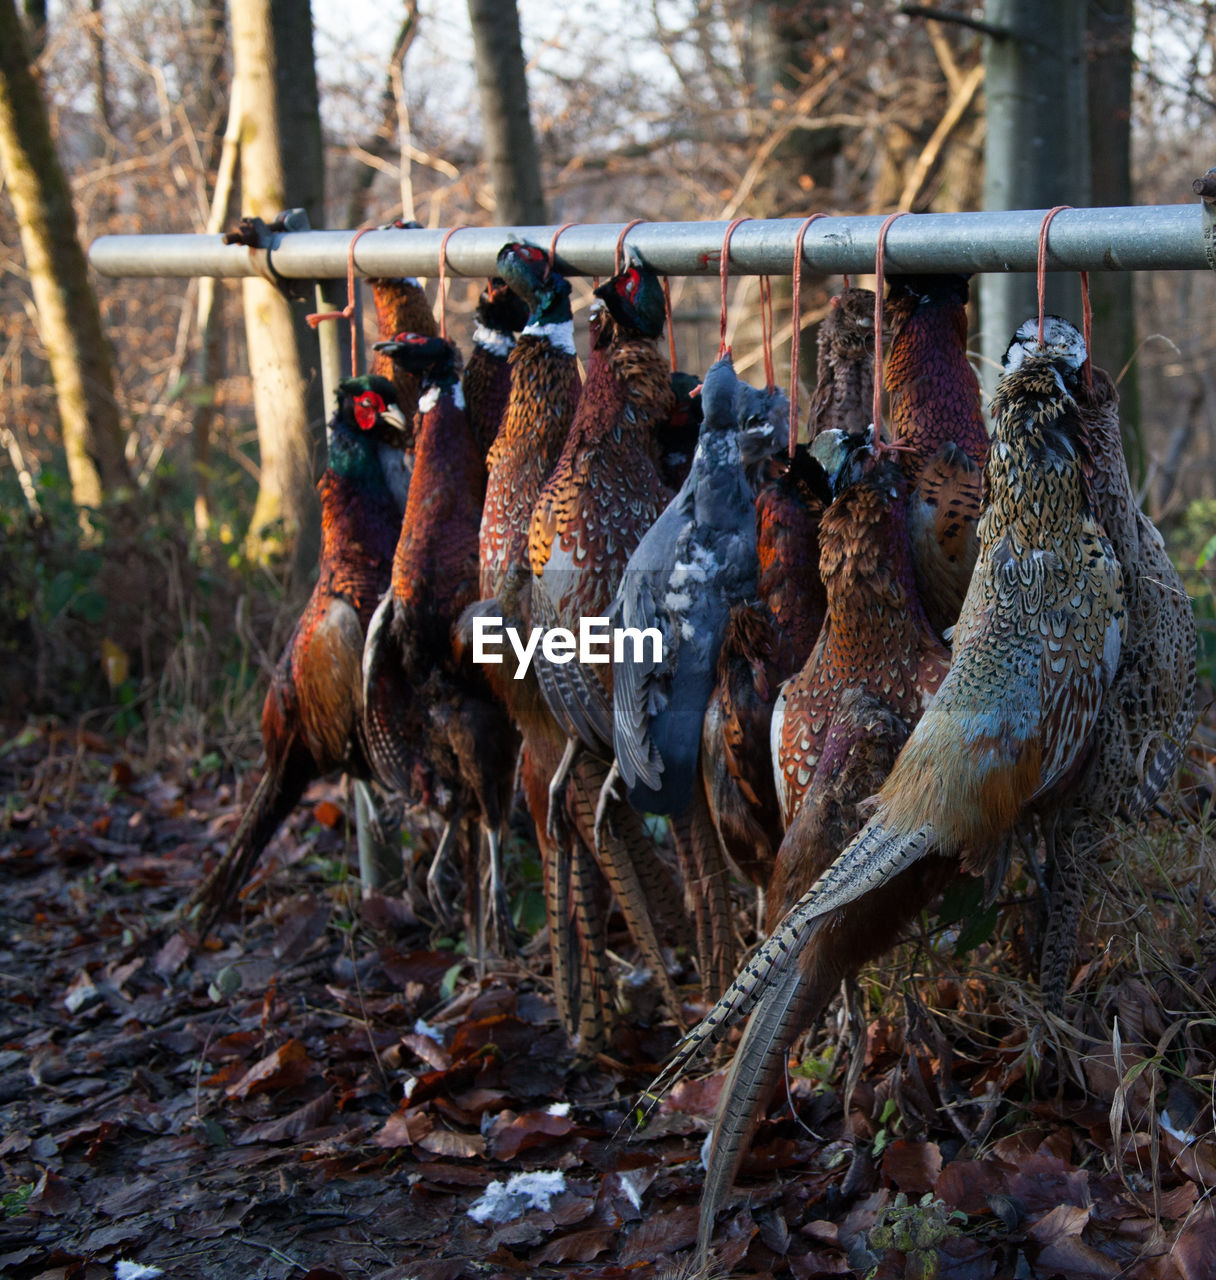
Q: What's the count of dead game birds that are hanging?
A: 15